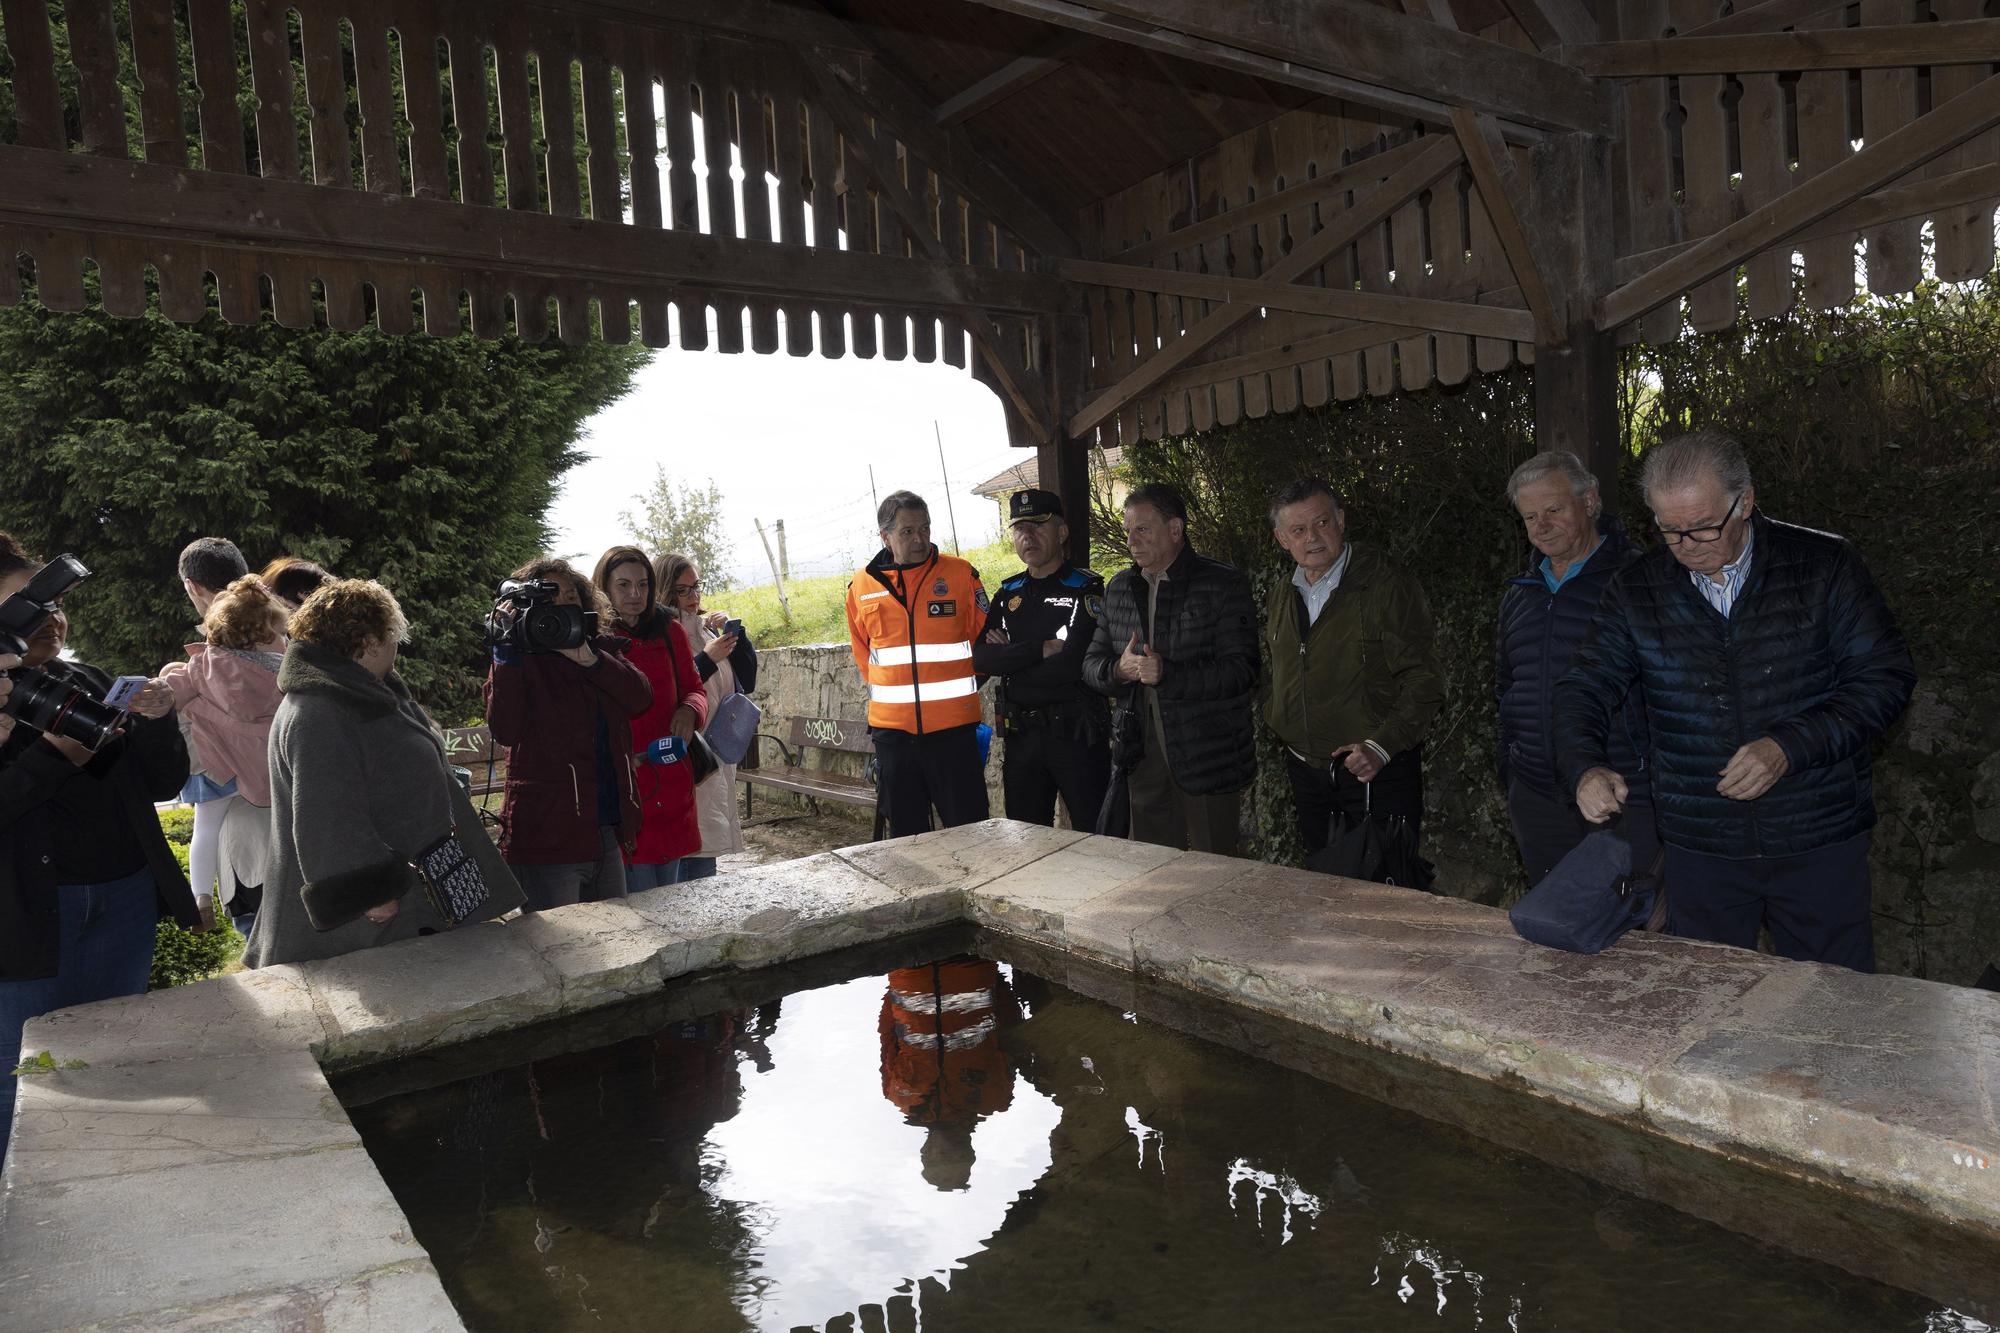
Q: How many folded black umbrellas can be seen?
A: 2